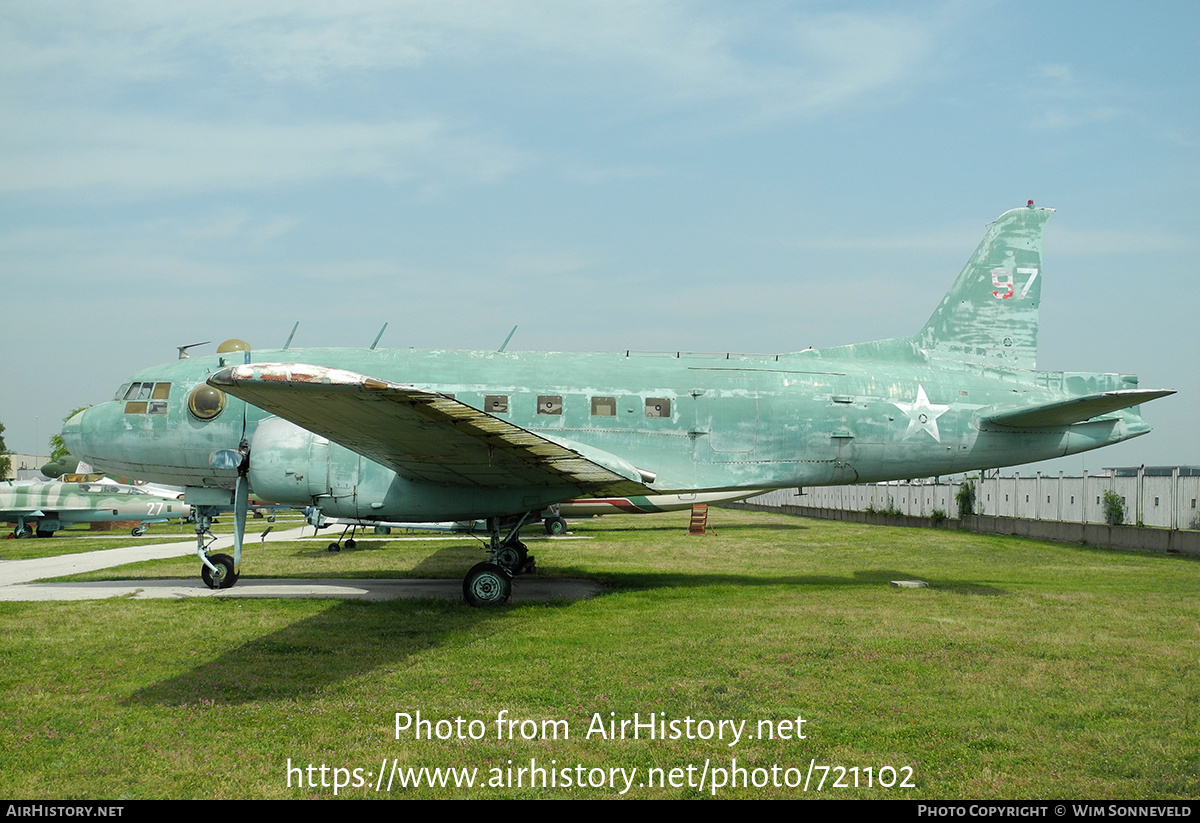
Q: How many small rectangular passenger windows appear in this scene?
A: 4